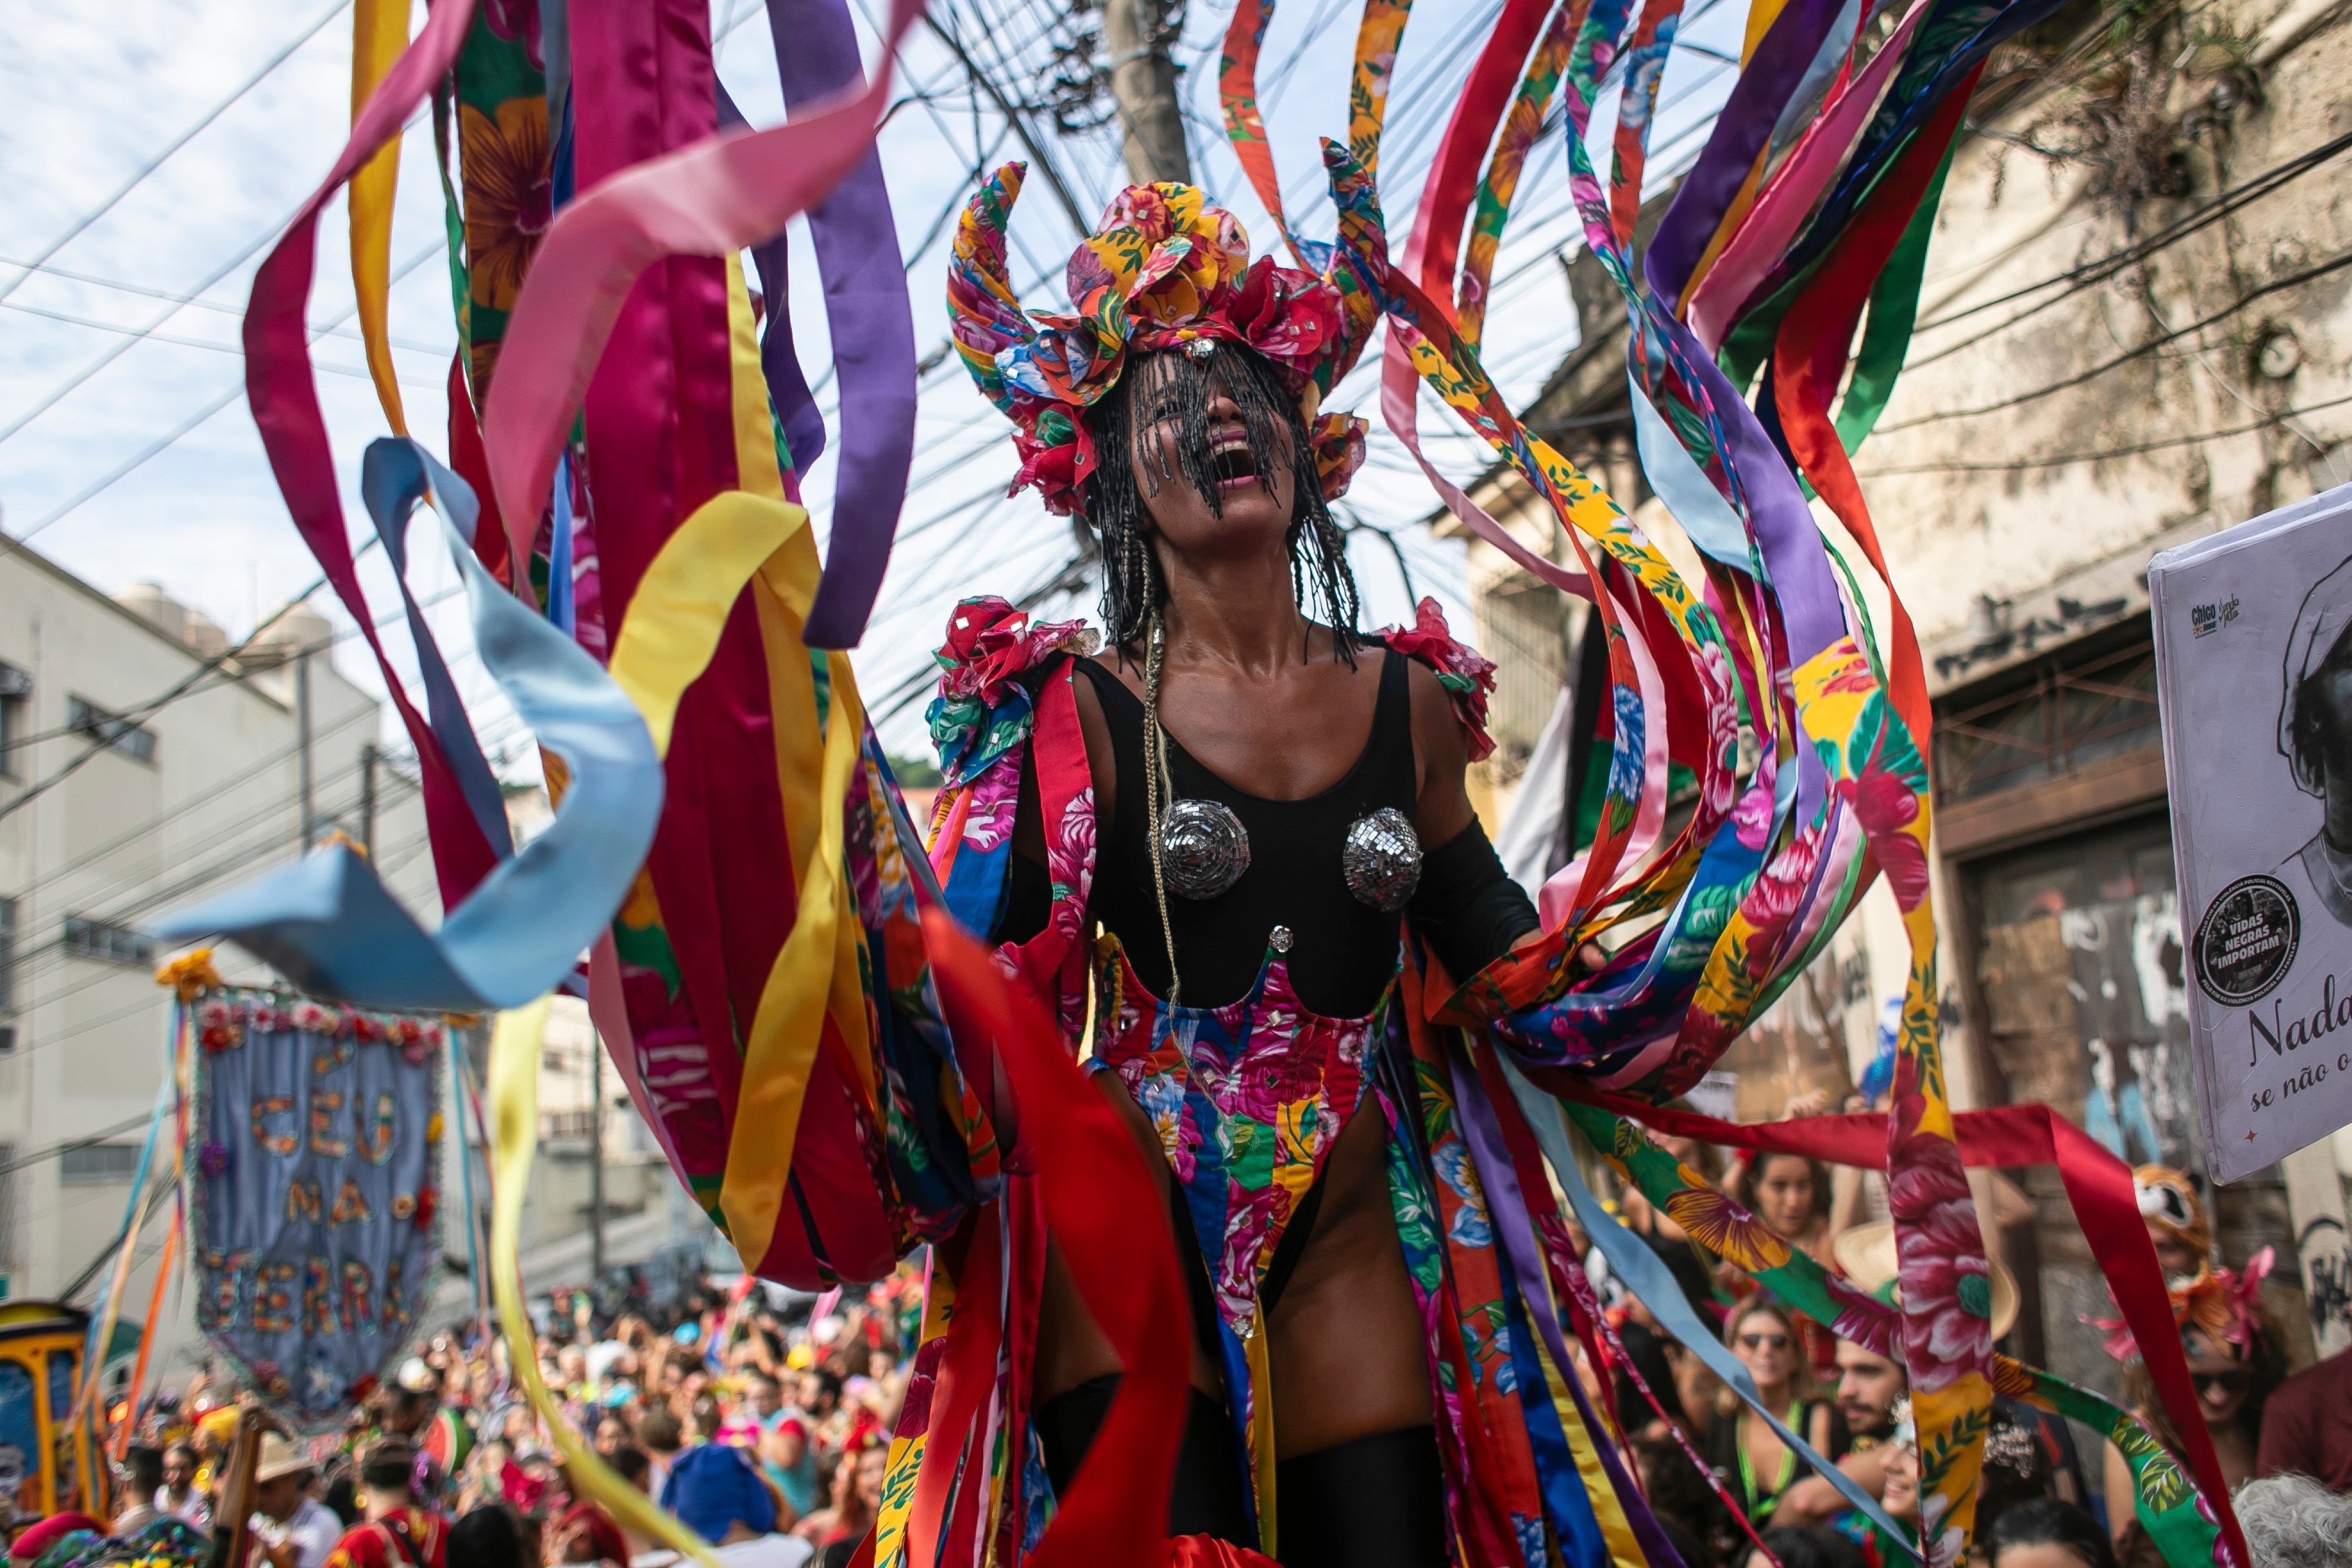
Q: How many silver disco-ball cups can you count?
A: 2